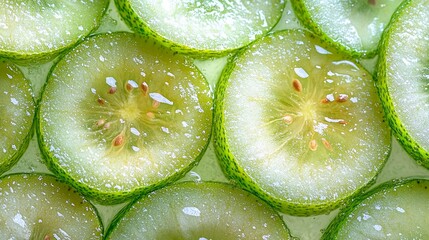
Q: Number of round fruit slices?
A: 10